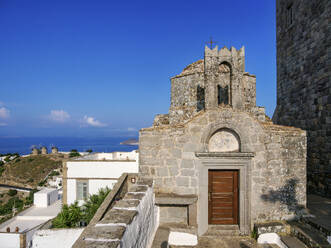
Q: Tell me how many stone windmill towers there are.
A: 3